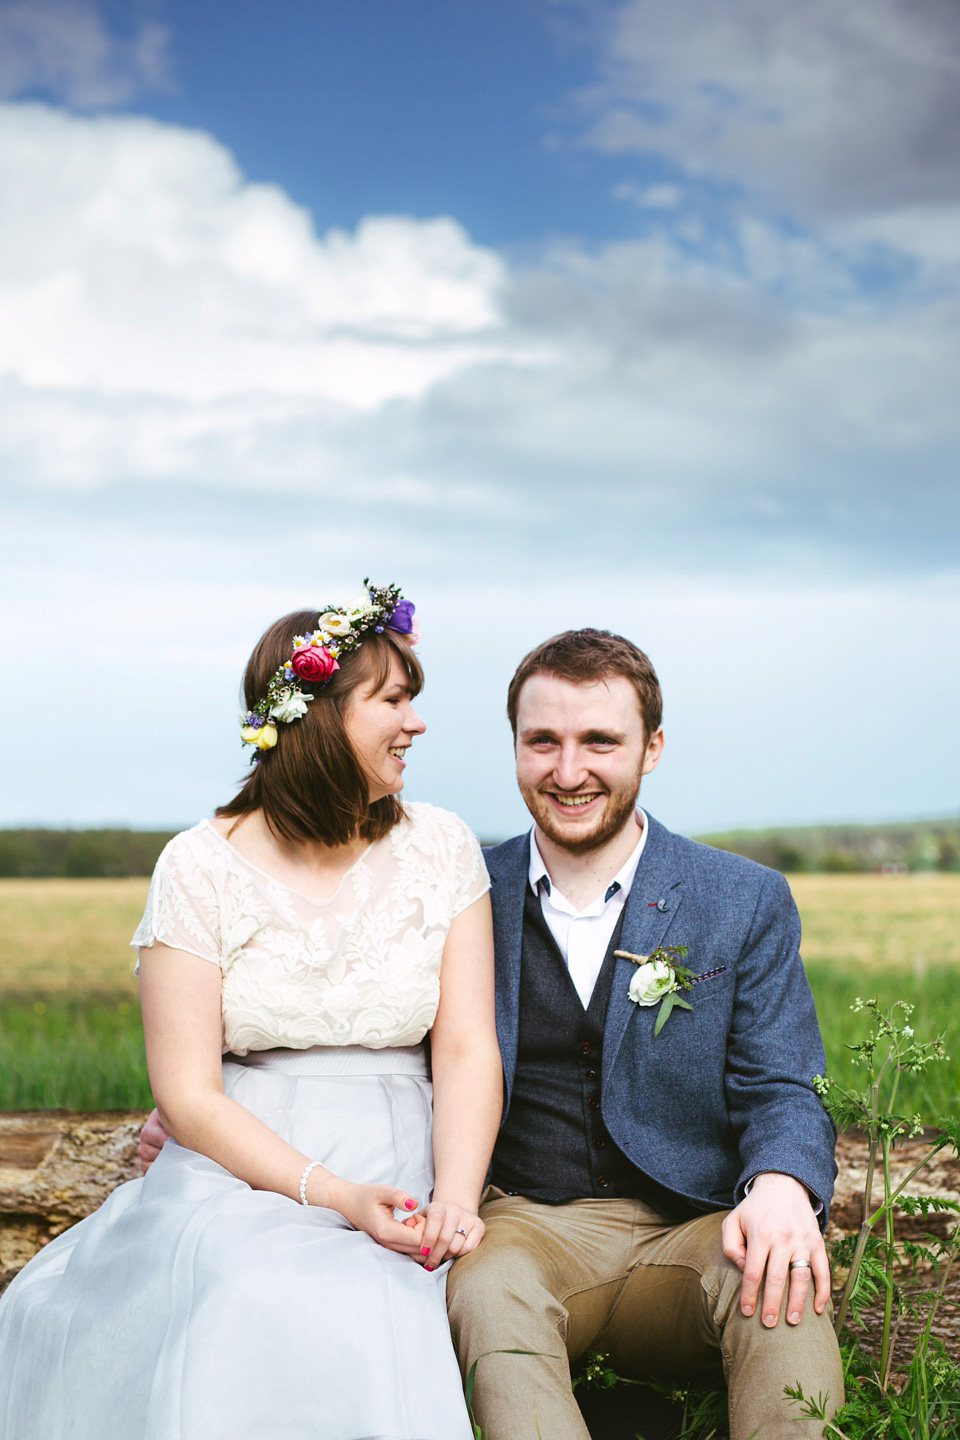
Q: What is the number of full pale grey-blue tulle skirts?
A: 1